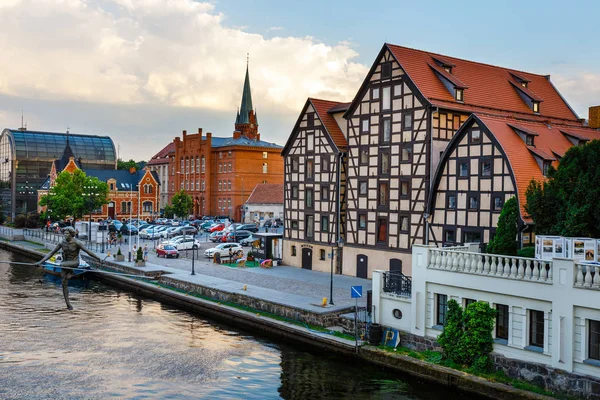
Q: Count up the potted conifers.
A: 2